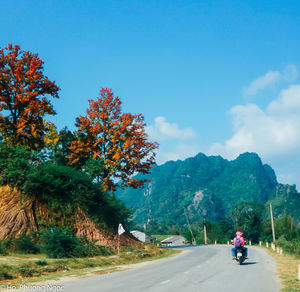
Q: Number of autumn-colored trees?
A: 2